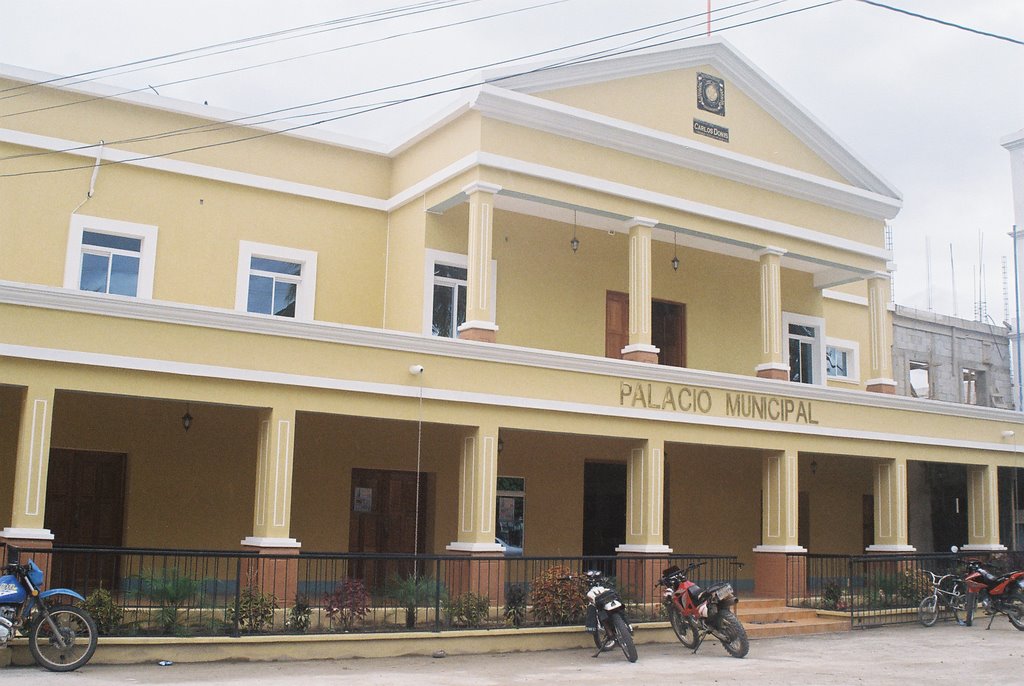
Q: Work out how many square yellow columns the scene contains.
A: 11